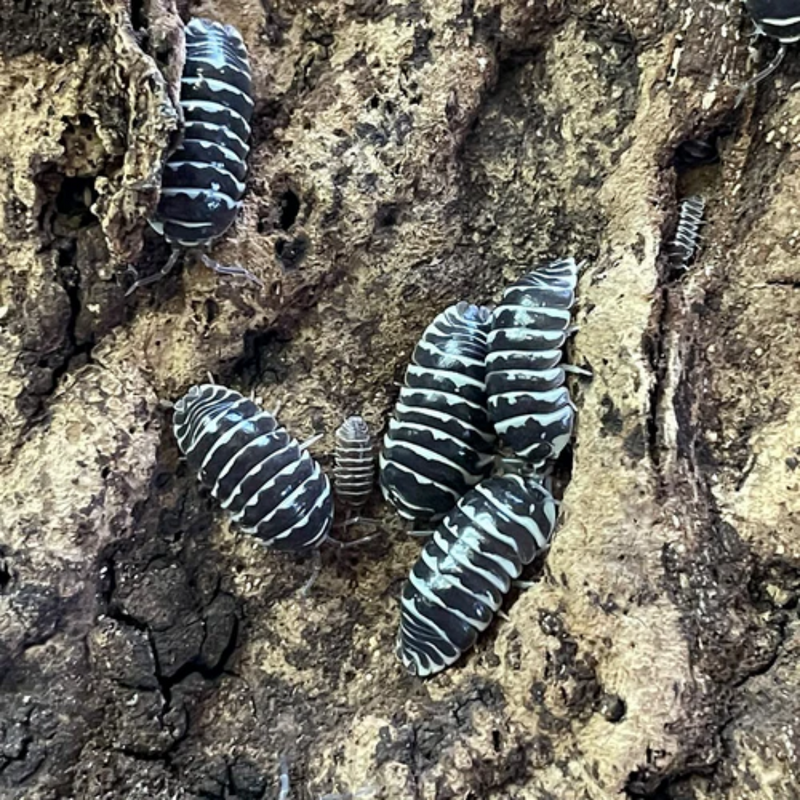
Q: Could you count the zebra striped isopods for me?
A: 8